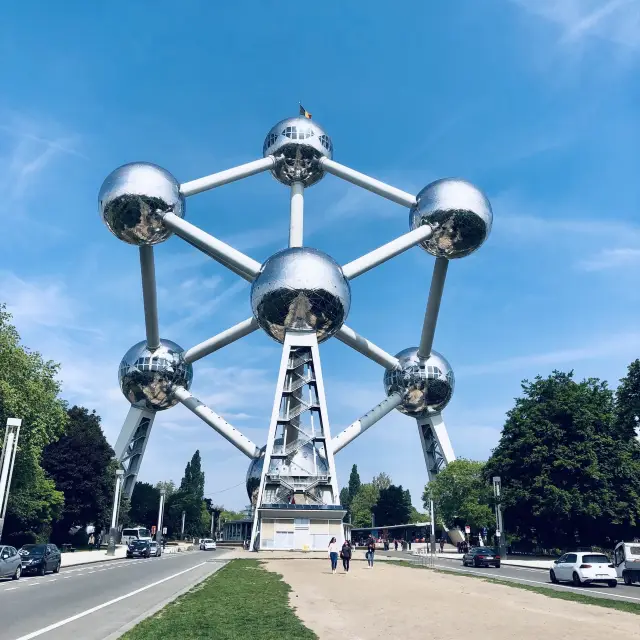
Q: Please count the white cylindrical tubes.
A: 11